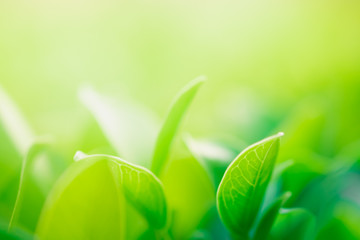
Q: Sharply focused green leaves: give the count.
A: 2